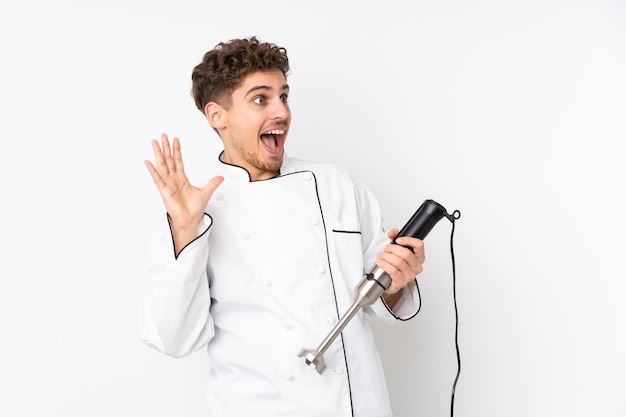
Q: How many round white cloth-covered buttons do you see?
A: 10